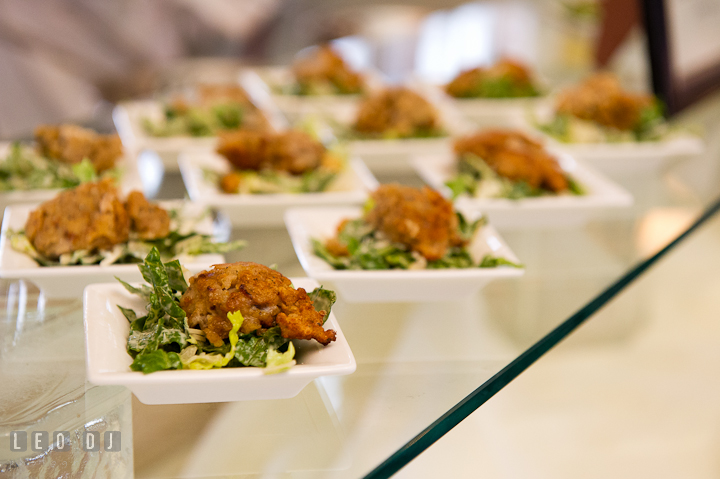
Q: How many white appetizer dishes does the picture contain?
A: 11